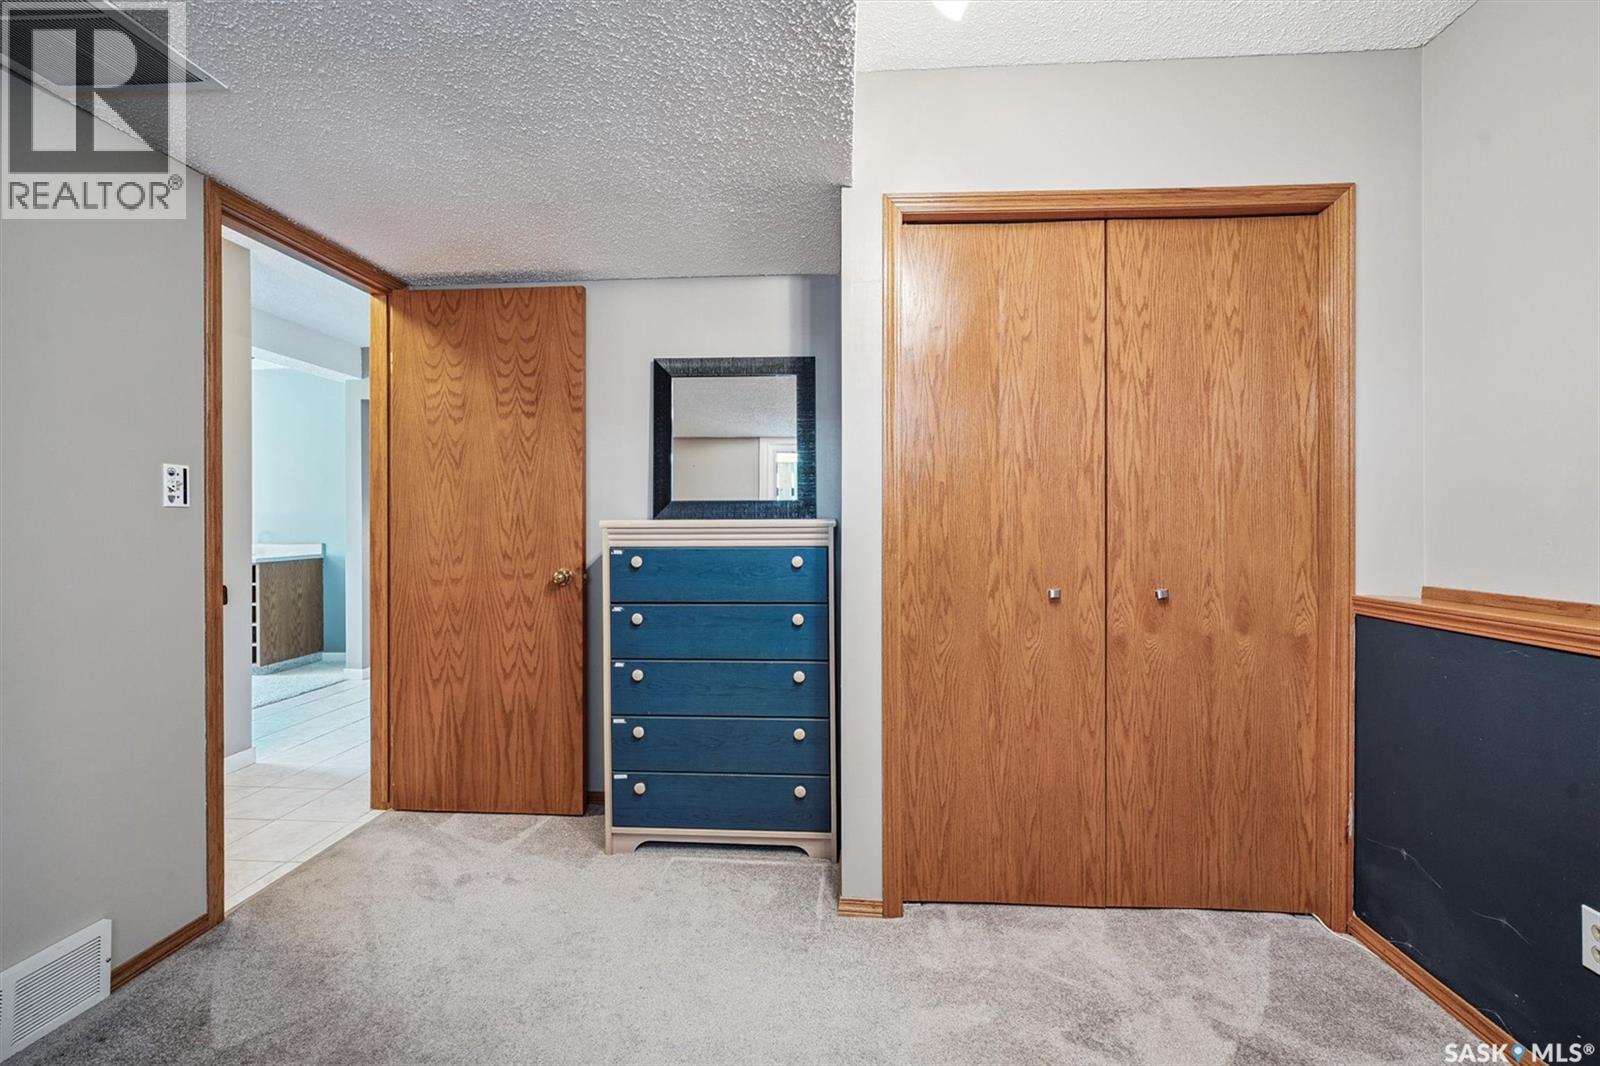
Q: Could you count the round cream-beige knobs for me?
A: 10